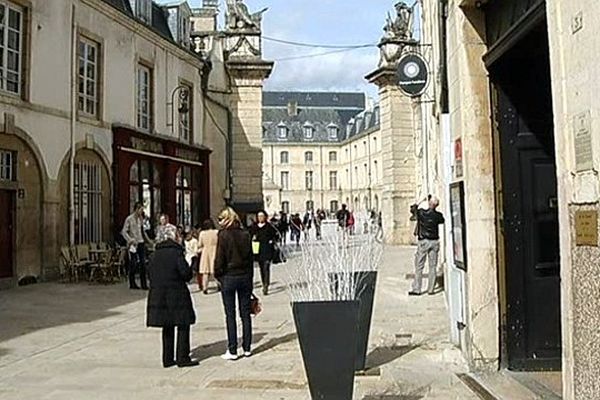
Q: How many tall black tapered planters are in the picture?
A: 2